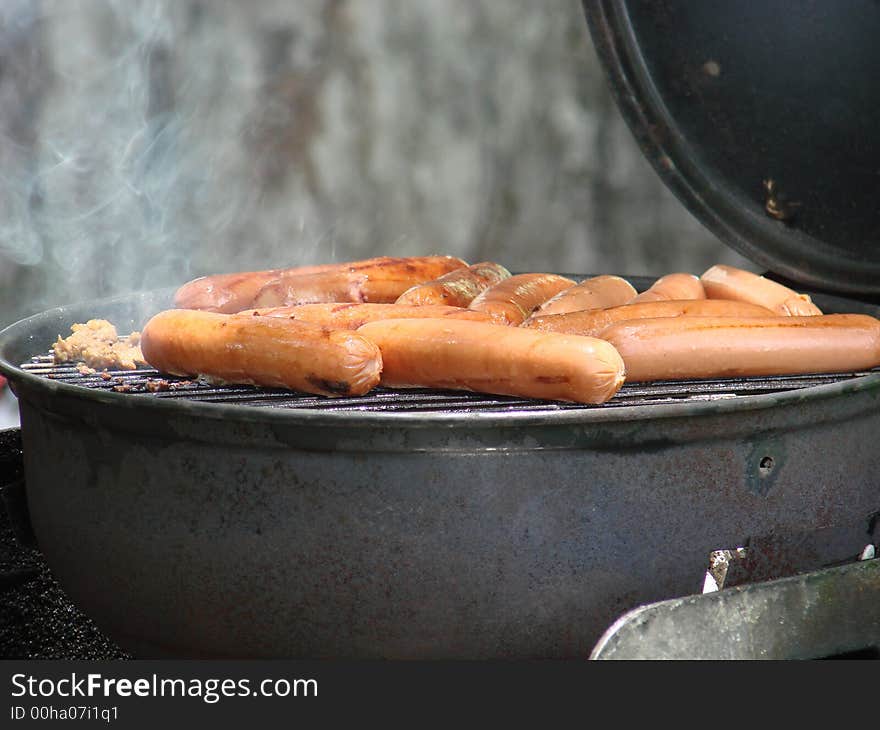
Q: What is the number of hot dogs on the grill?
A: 12